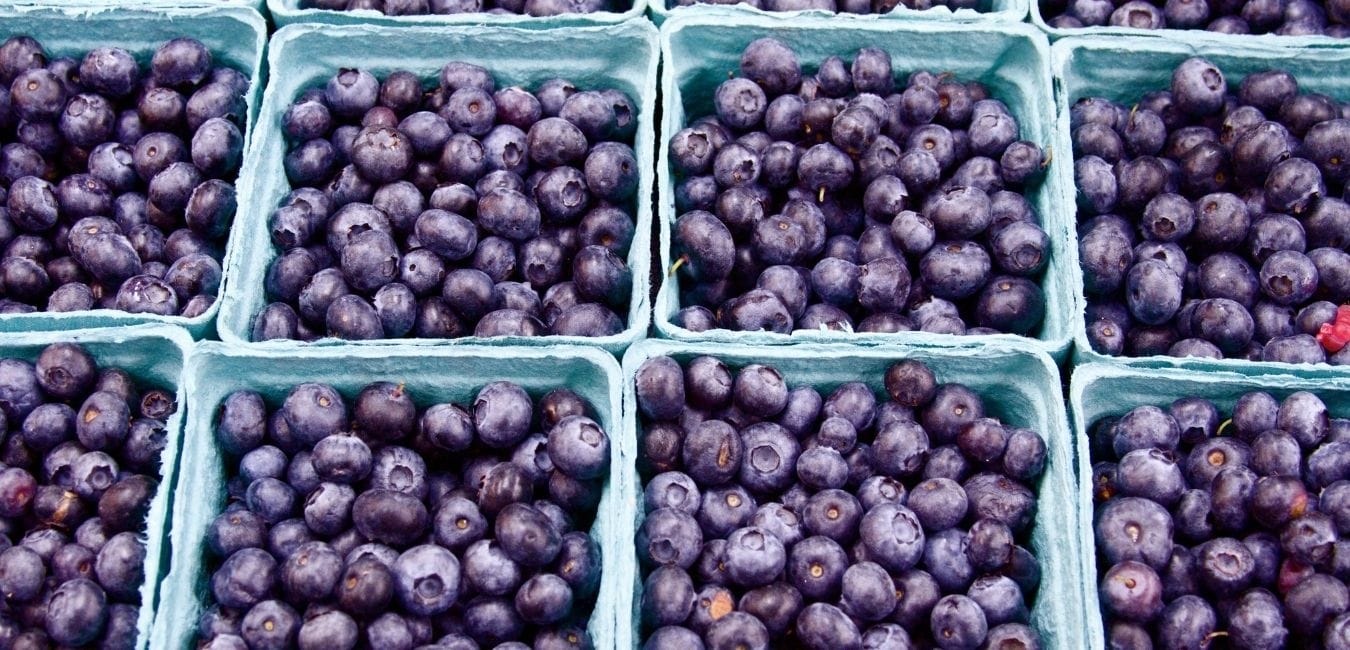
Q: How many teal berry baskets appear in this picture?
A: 12